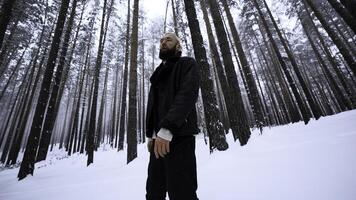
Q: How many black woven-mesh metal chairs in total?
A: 0